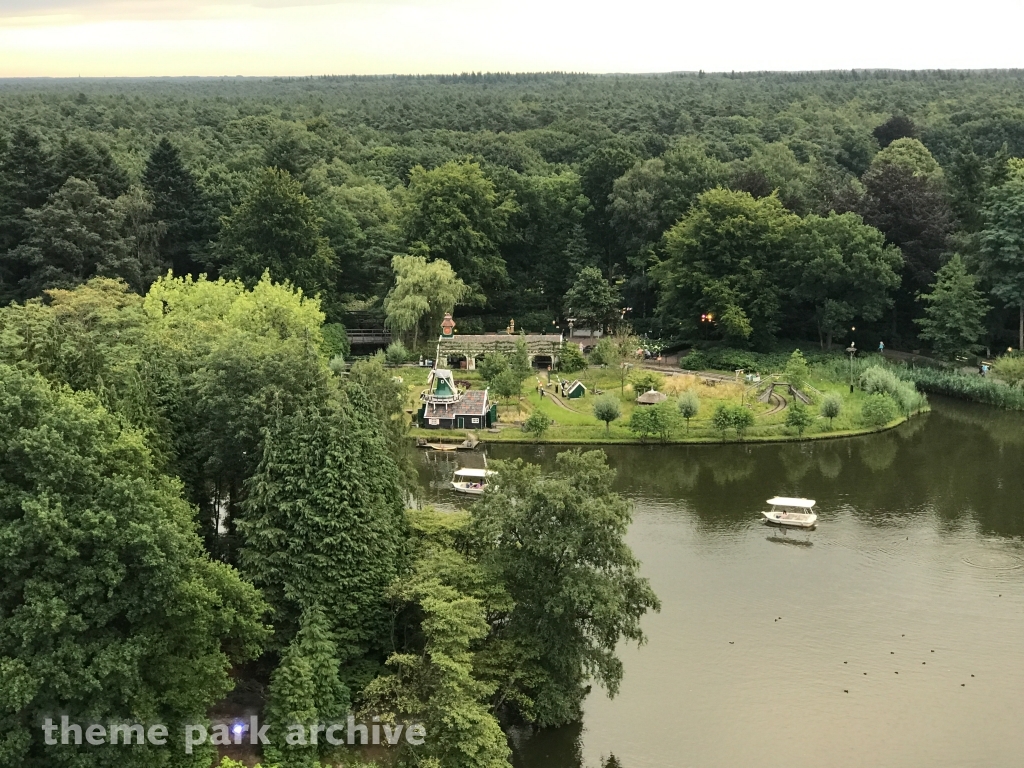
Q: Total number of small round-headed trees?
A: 3